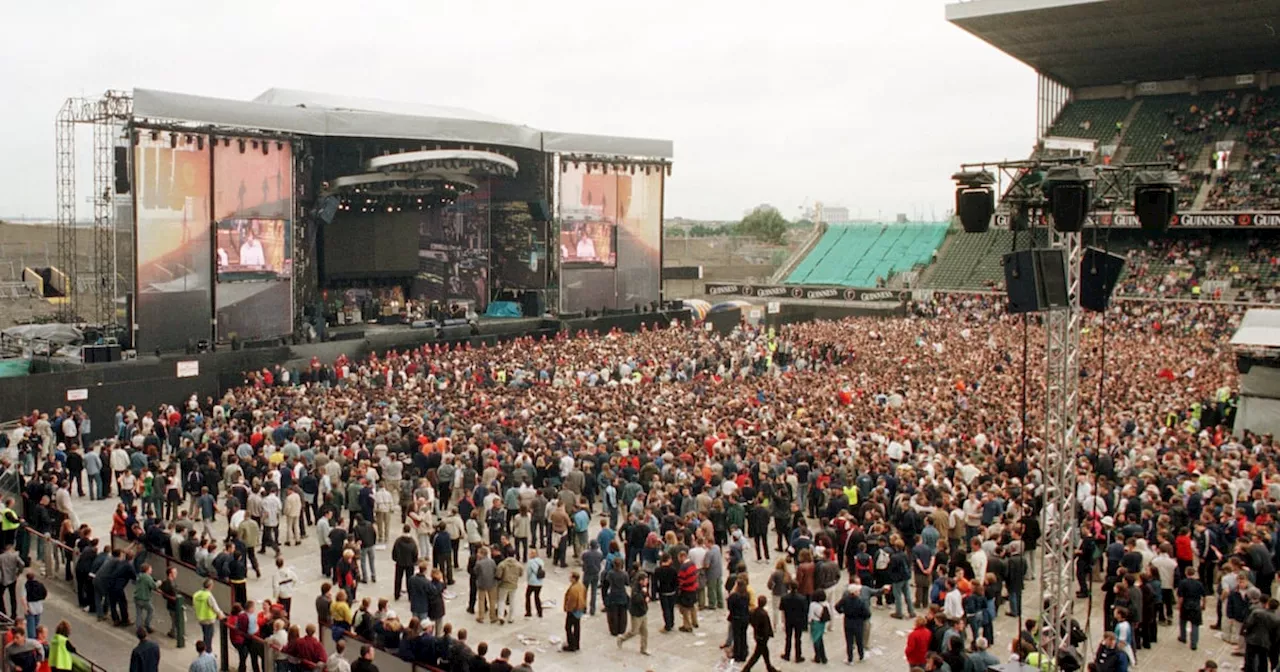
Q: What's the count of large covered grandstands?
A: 1